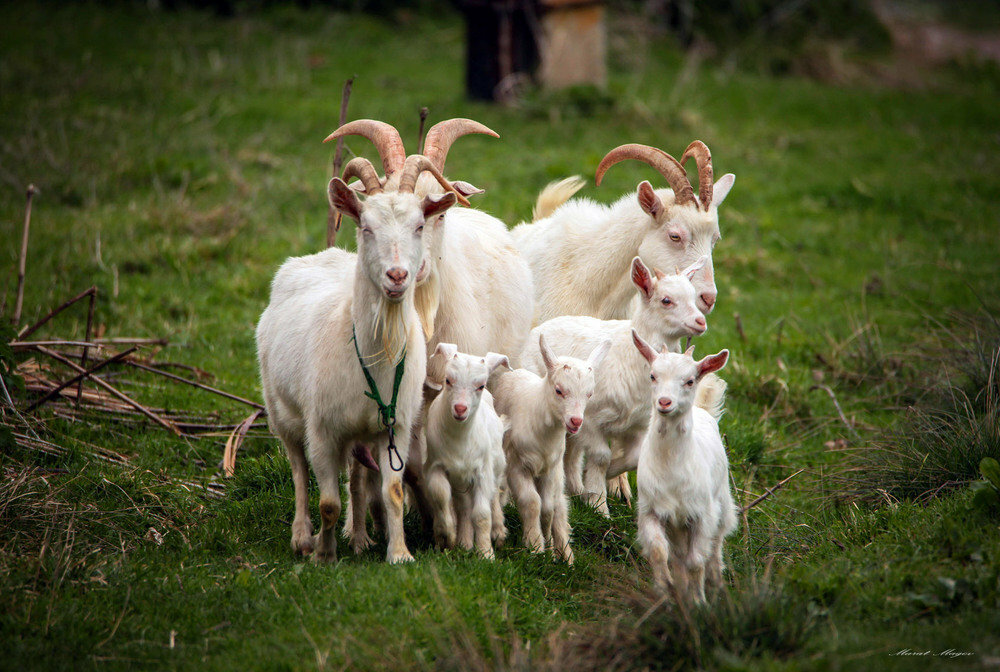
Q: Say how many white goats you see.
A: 7